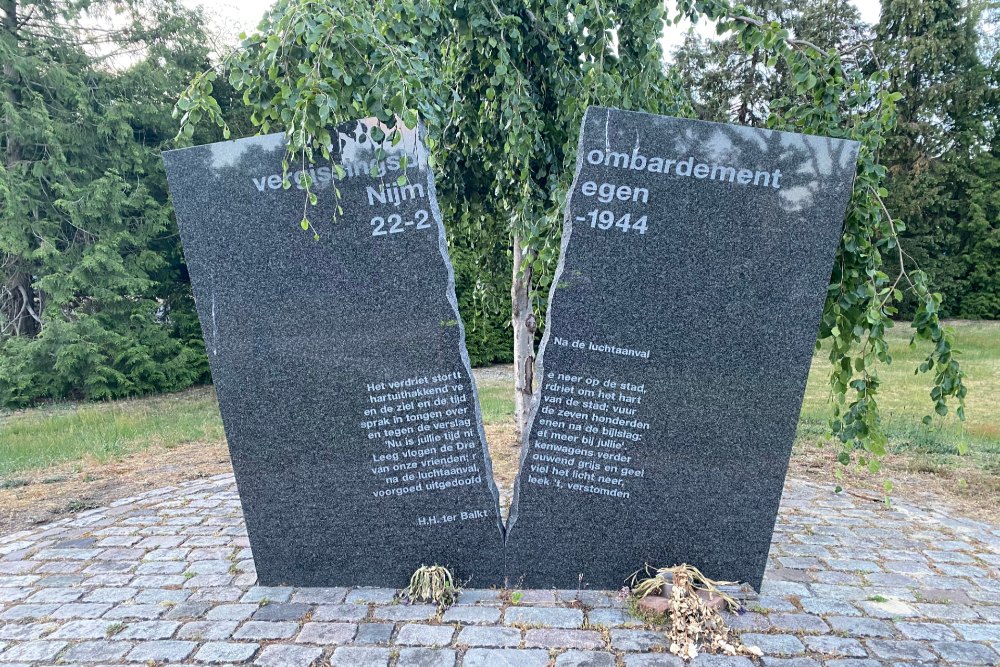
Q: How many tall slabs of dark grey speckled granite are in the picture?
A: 2